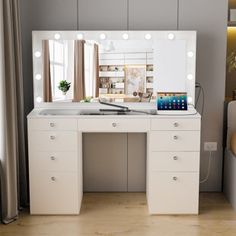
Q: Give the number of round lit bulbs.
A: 12